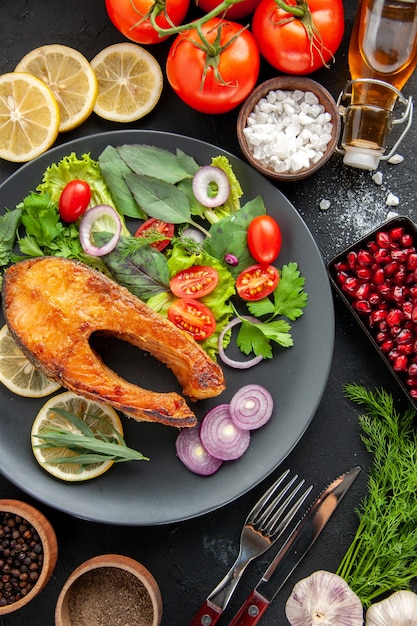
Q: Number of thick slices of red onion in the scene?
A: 3